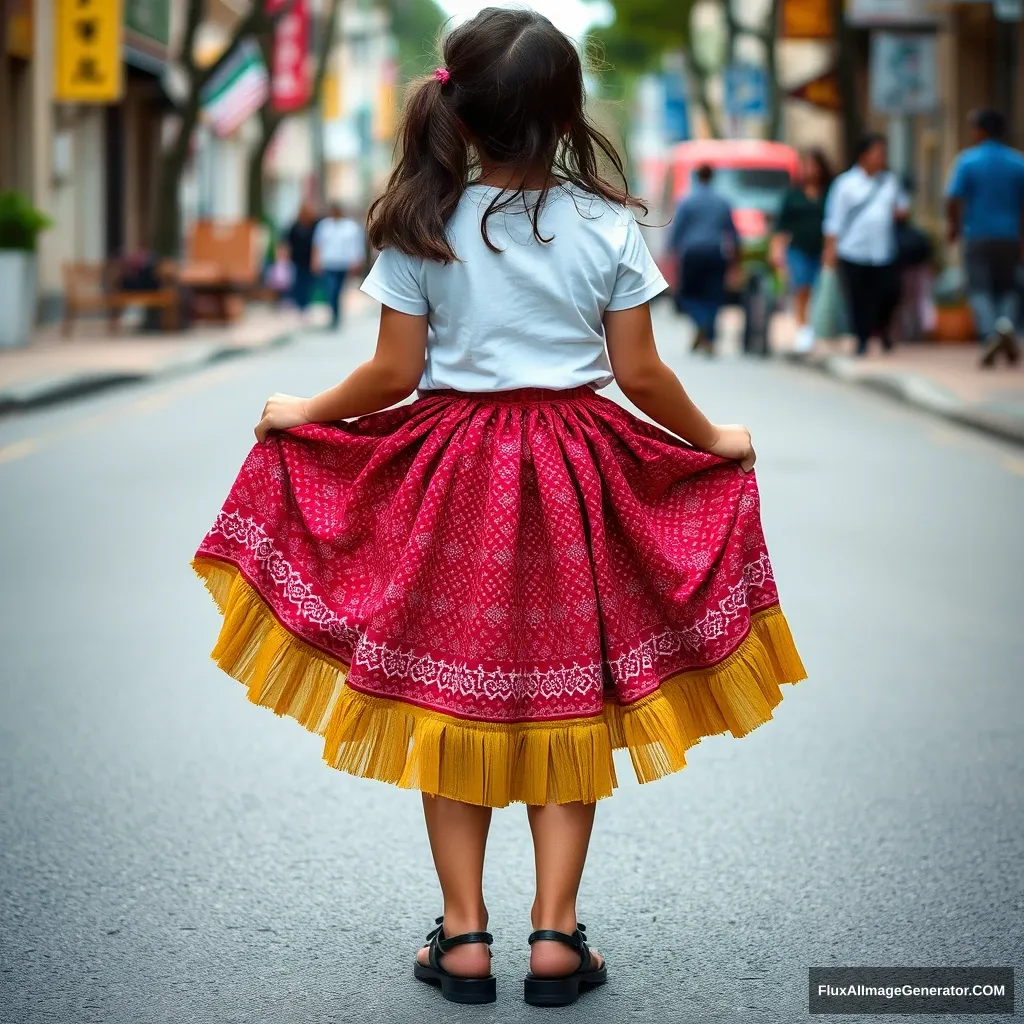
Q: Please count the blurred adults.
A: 6